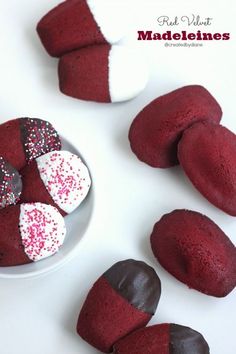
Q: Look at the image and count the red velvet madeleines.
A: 11